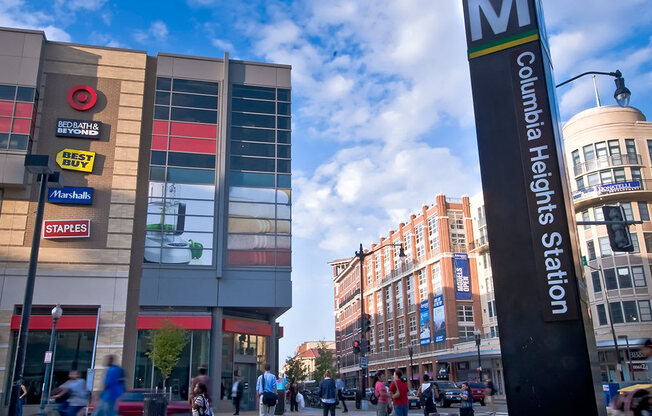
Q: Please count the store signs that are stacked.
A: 5